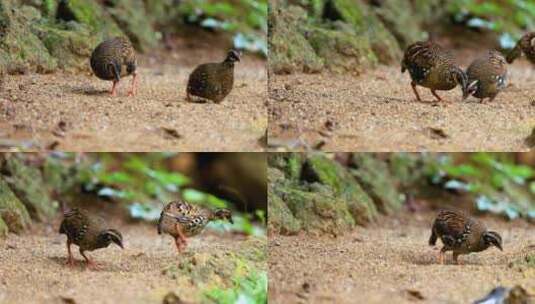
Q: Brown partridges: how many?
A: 8